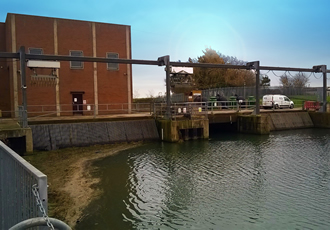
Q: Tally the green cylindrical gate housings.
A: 3